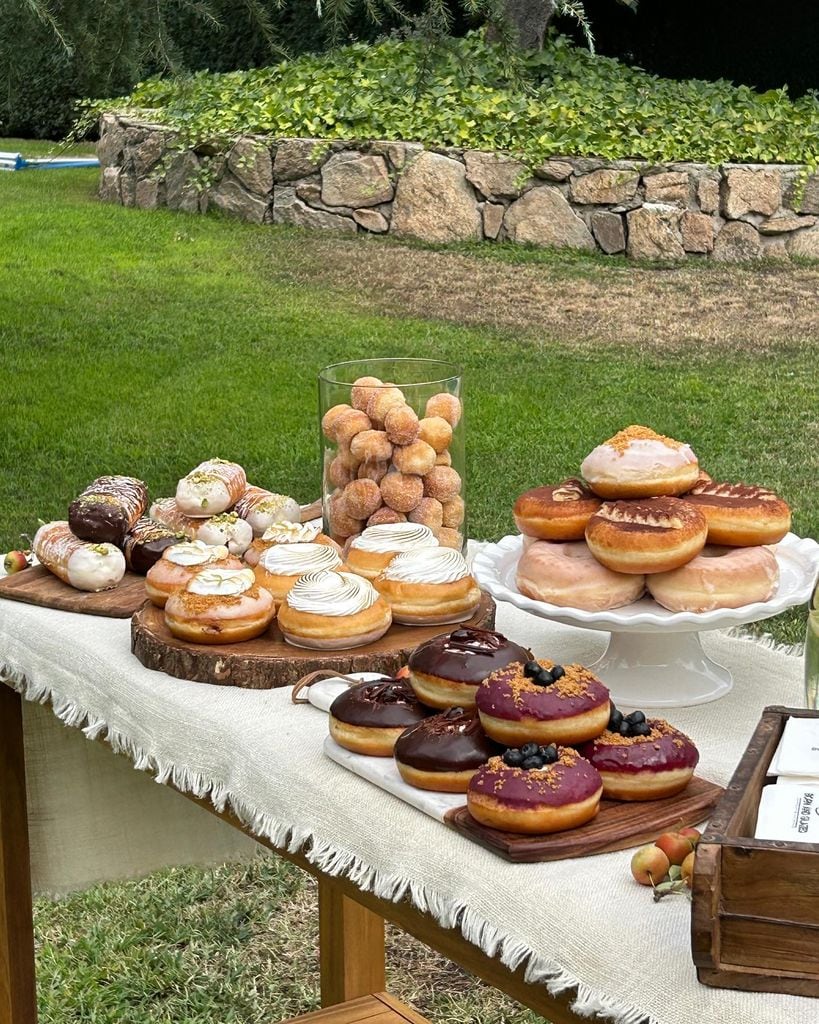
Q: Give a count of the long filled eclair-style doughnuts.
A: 6